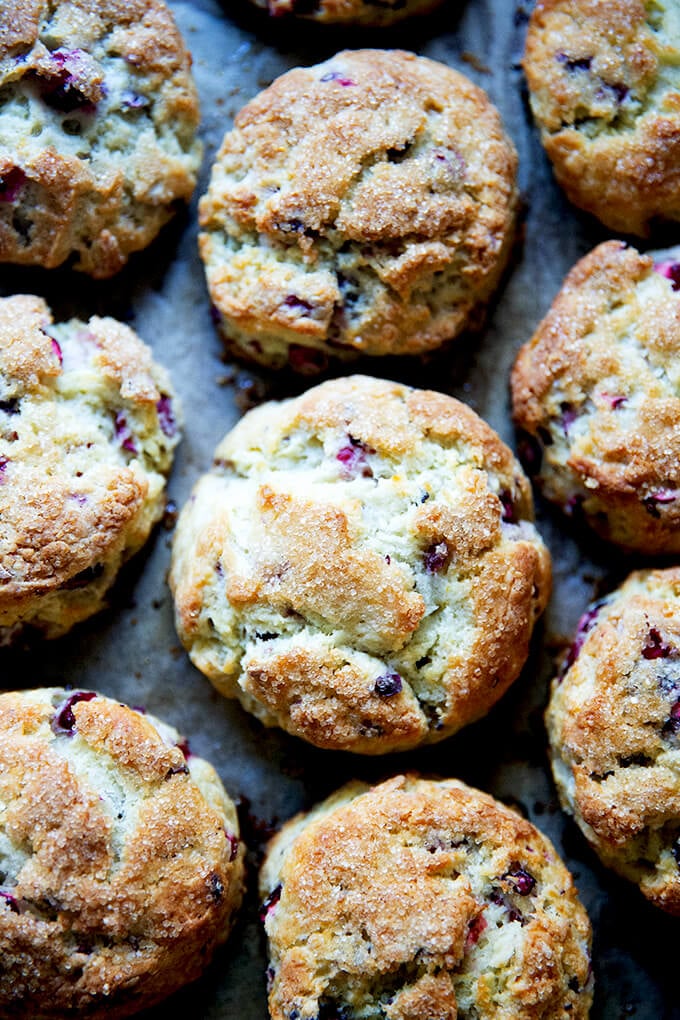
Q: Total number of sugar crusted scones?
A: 10